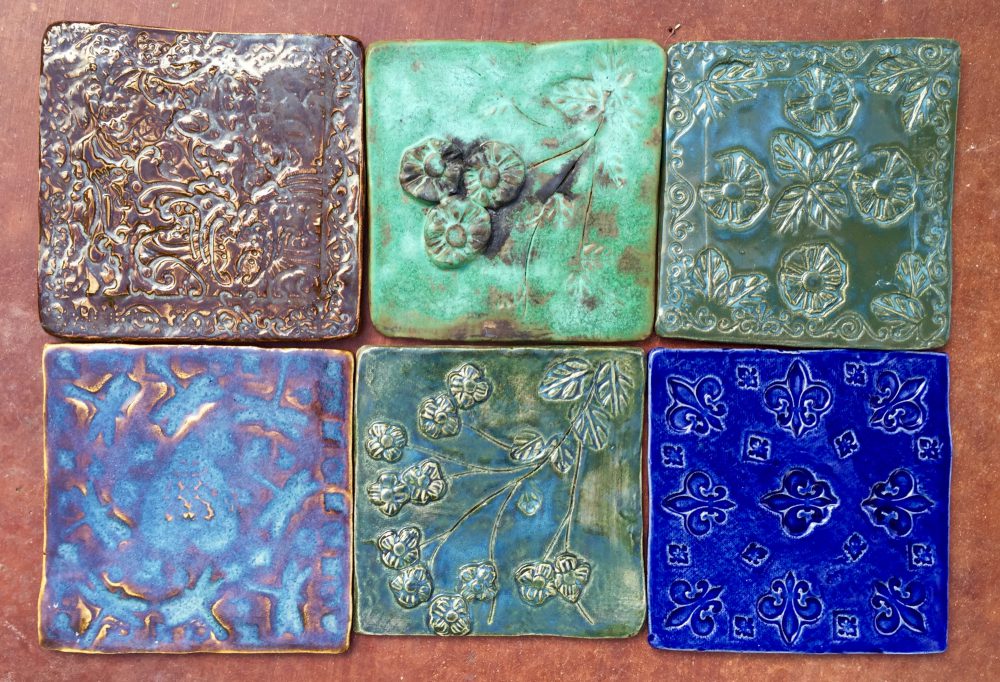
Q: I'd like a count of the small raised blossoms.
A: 11